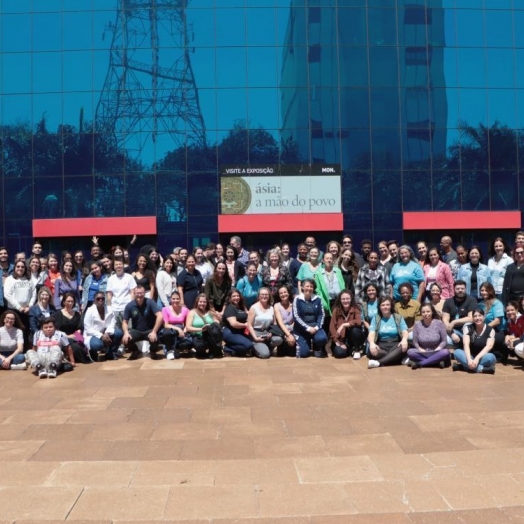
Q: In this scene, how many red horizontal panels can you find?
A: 3